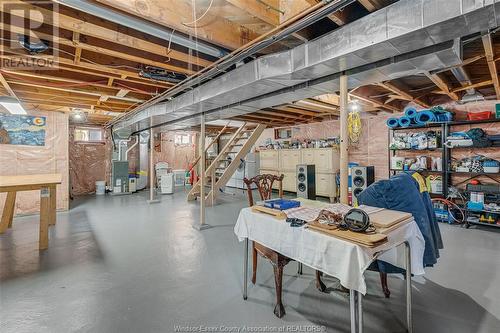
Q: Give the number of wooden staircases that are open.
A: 1